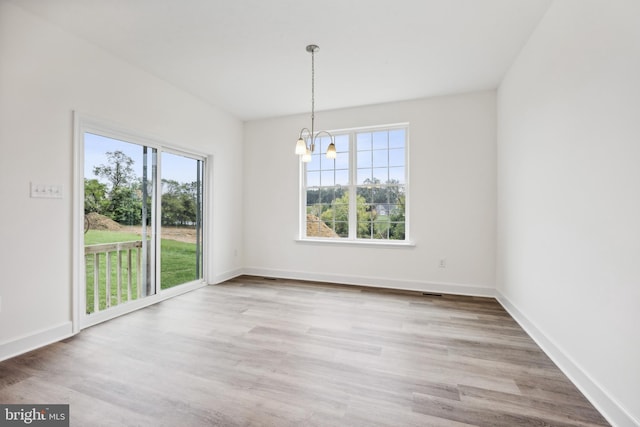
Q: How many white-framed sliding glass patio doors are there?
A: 1